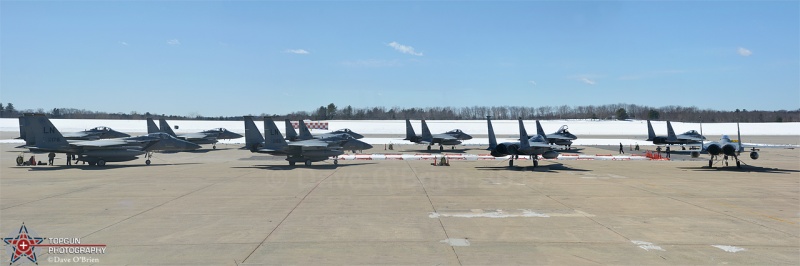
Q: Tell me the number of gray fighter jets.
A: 10